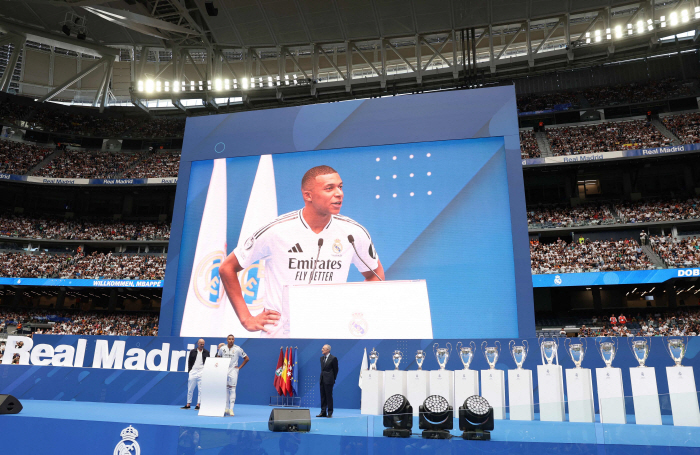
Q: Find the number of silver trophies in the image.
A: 12